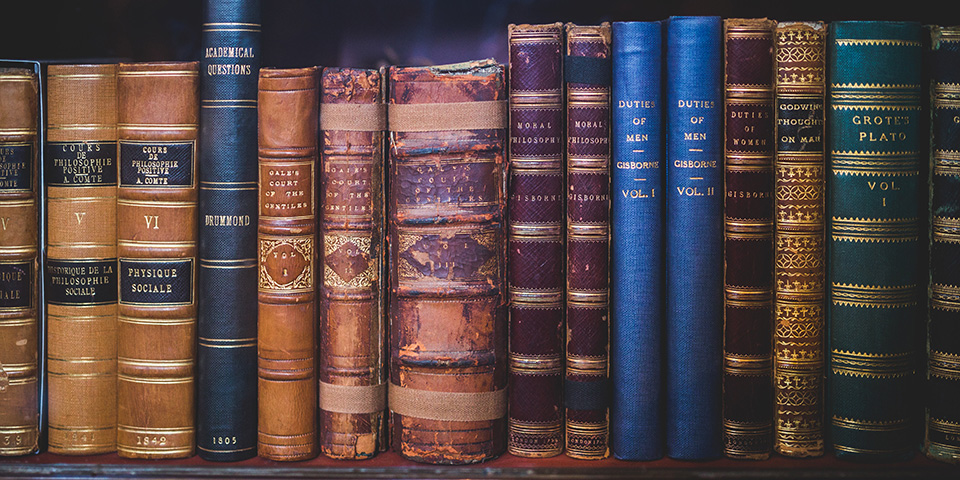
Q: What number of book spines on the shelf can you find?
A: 15